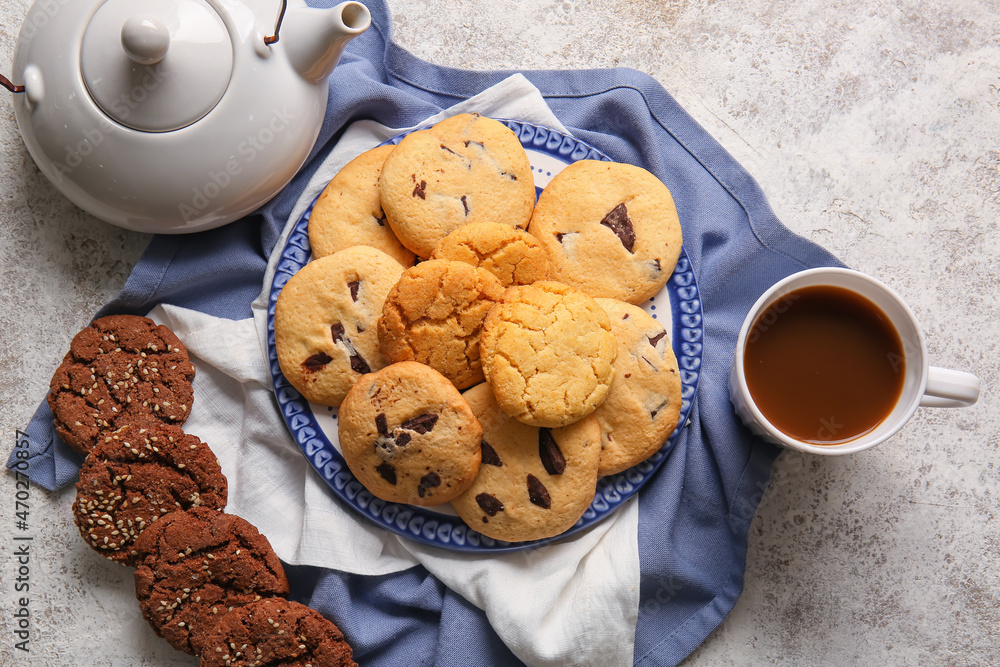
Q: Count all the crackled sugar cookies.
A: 3